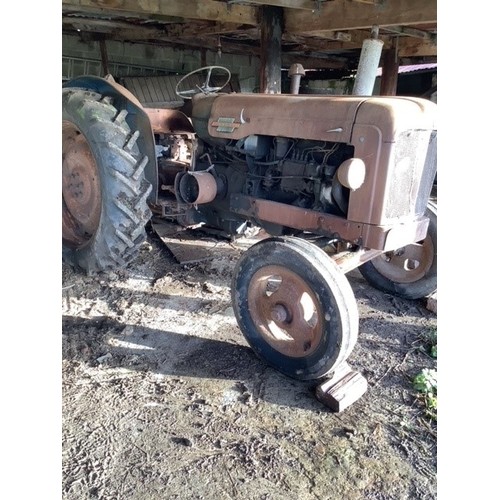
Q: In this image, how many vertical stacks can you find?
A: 2